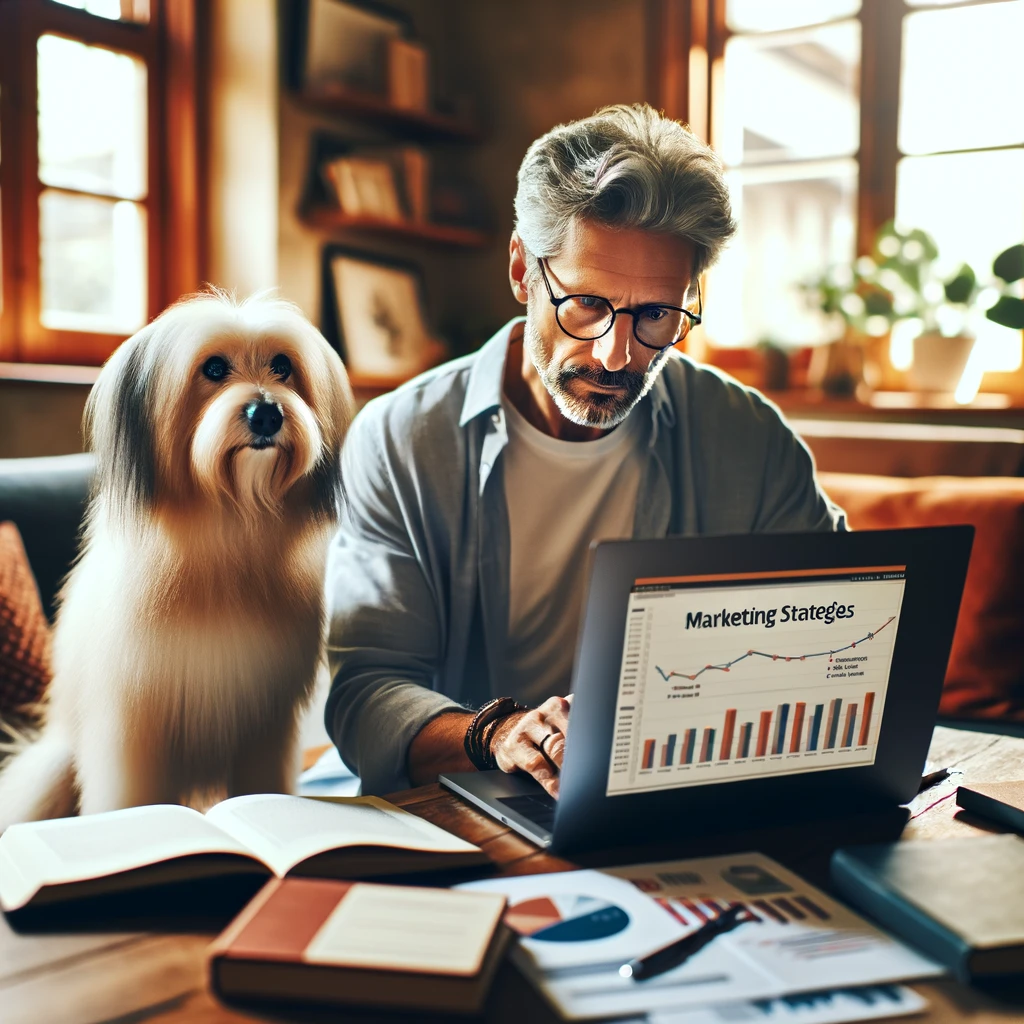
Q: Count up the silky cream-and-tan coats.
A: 1